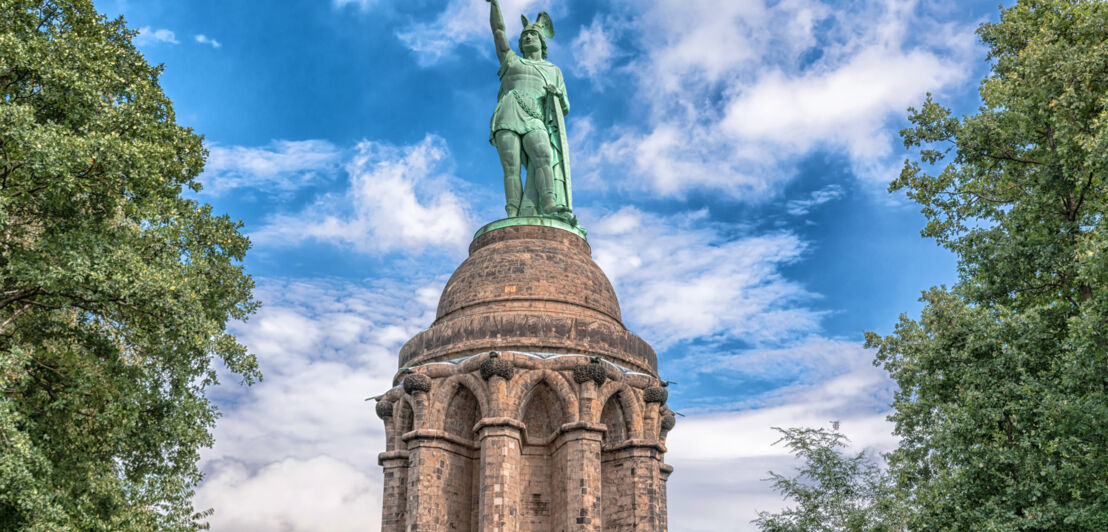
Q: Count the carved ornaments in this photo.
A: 6